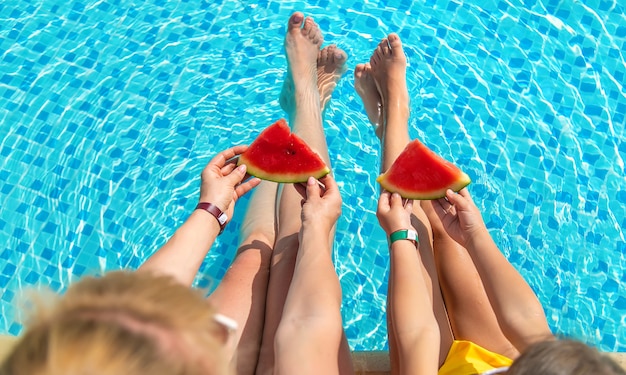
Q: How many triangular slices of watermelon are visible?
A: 2